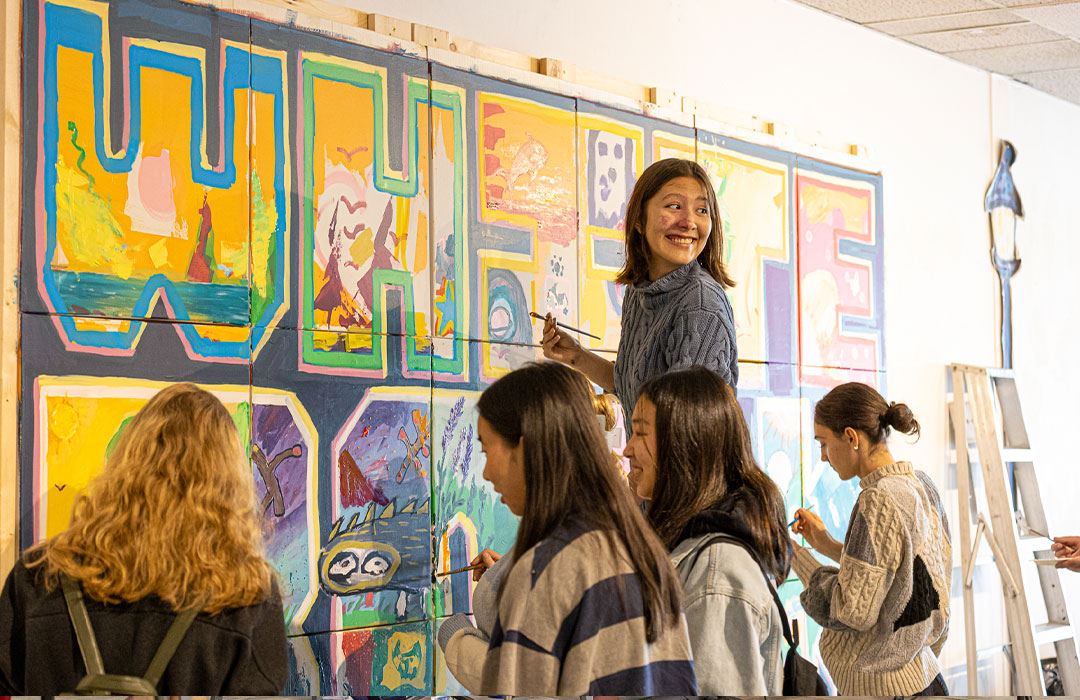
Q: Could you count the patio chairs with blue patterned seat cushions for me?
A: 0